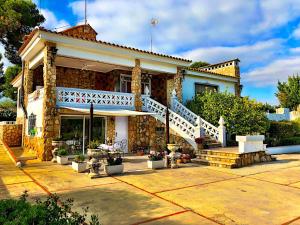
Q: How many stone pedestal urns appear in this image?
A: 3